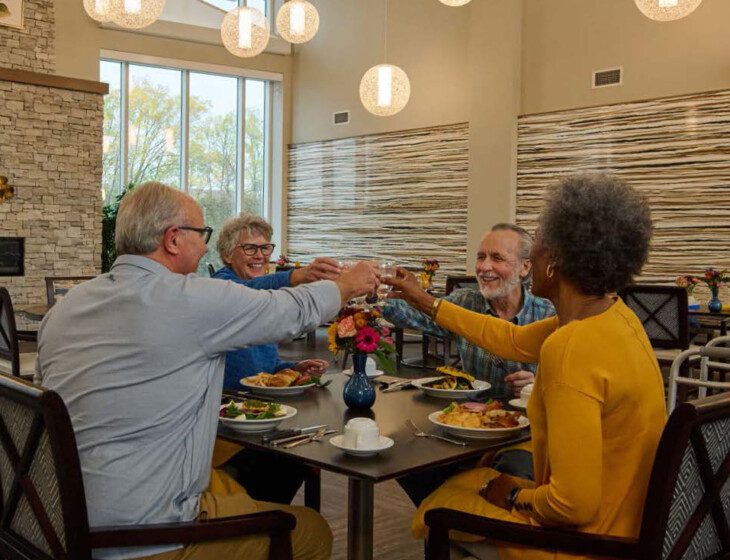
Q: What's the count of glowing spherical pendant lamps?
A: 7